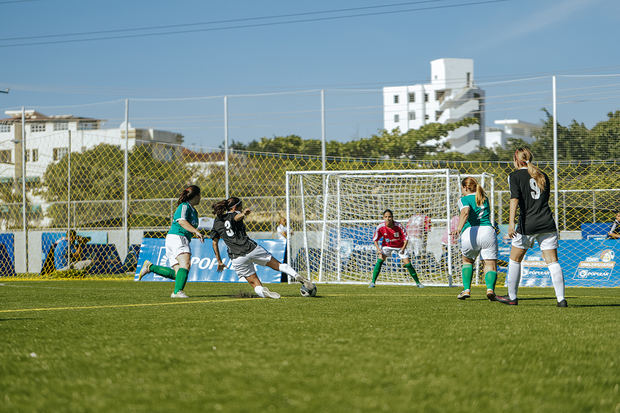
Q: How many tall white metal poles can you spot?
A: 5